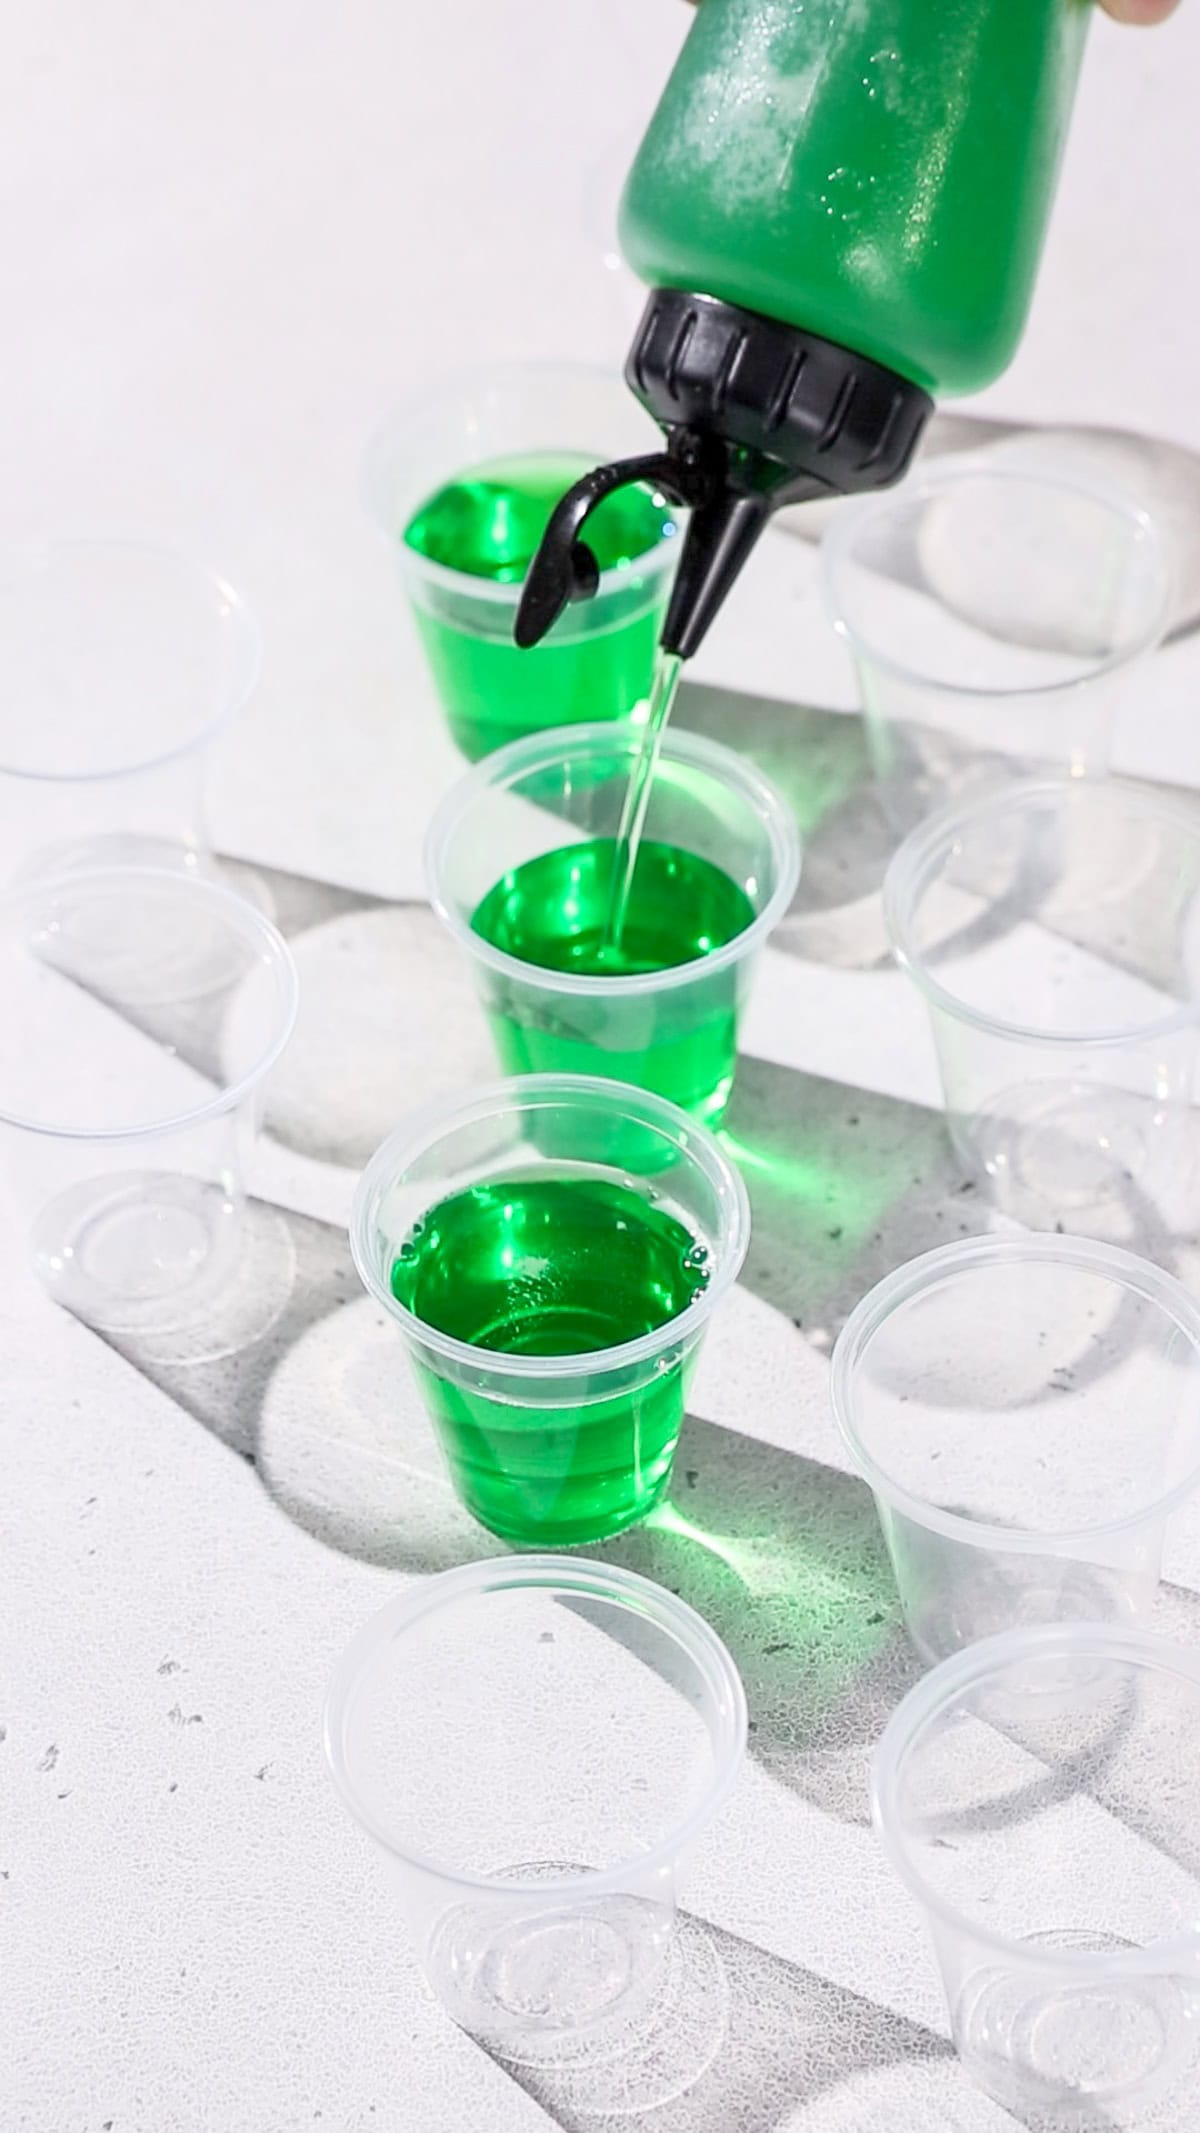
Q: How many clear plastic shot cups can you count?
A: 10